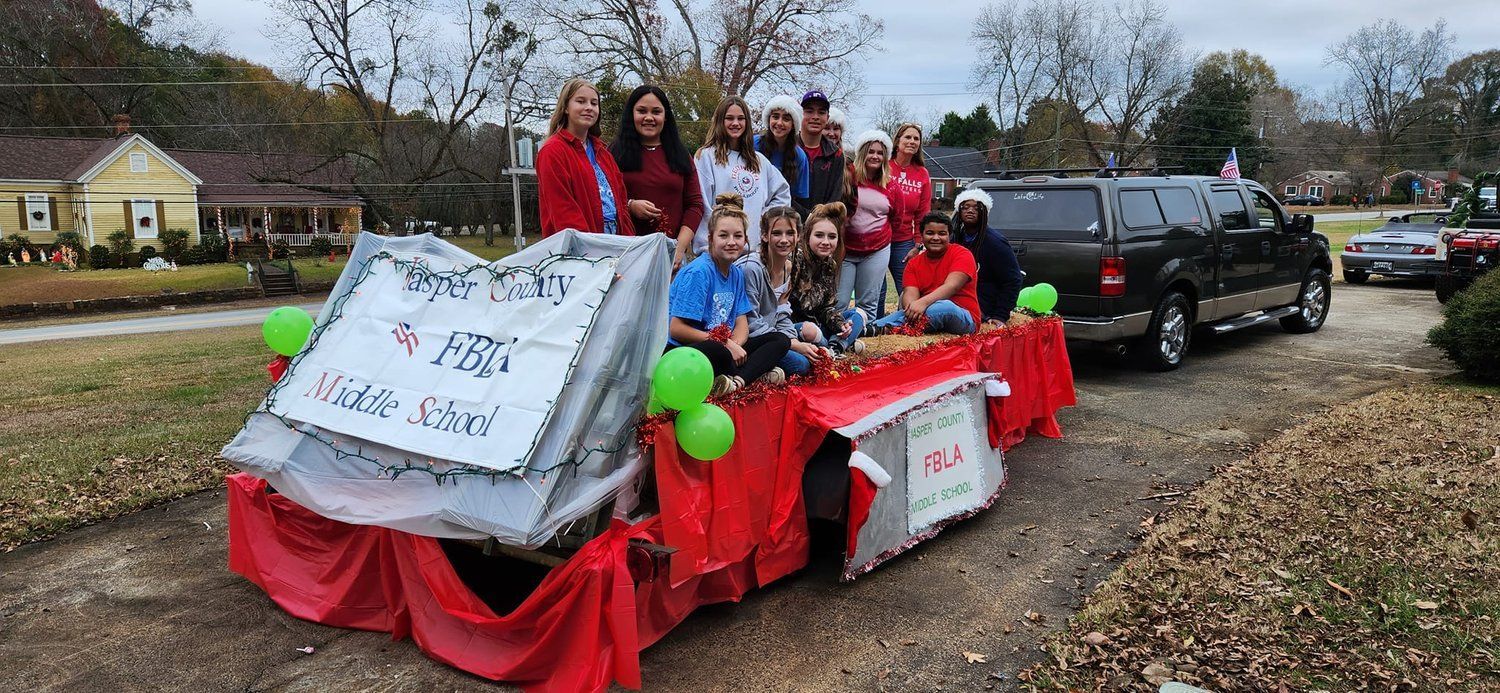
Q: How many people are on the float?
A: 13